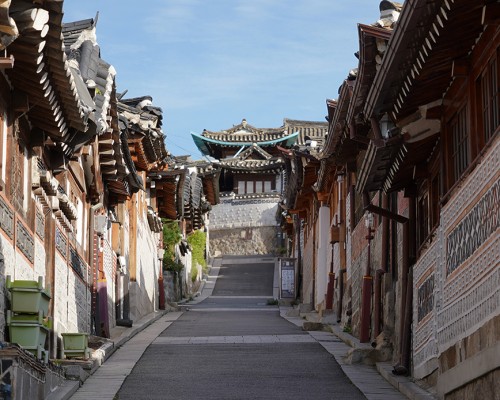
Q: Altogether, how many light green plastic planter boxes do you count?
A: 3